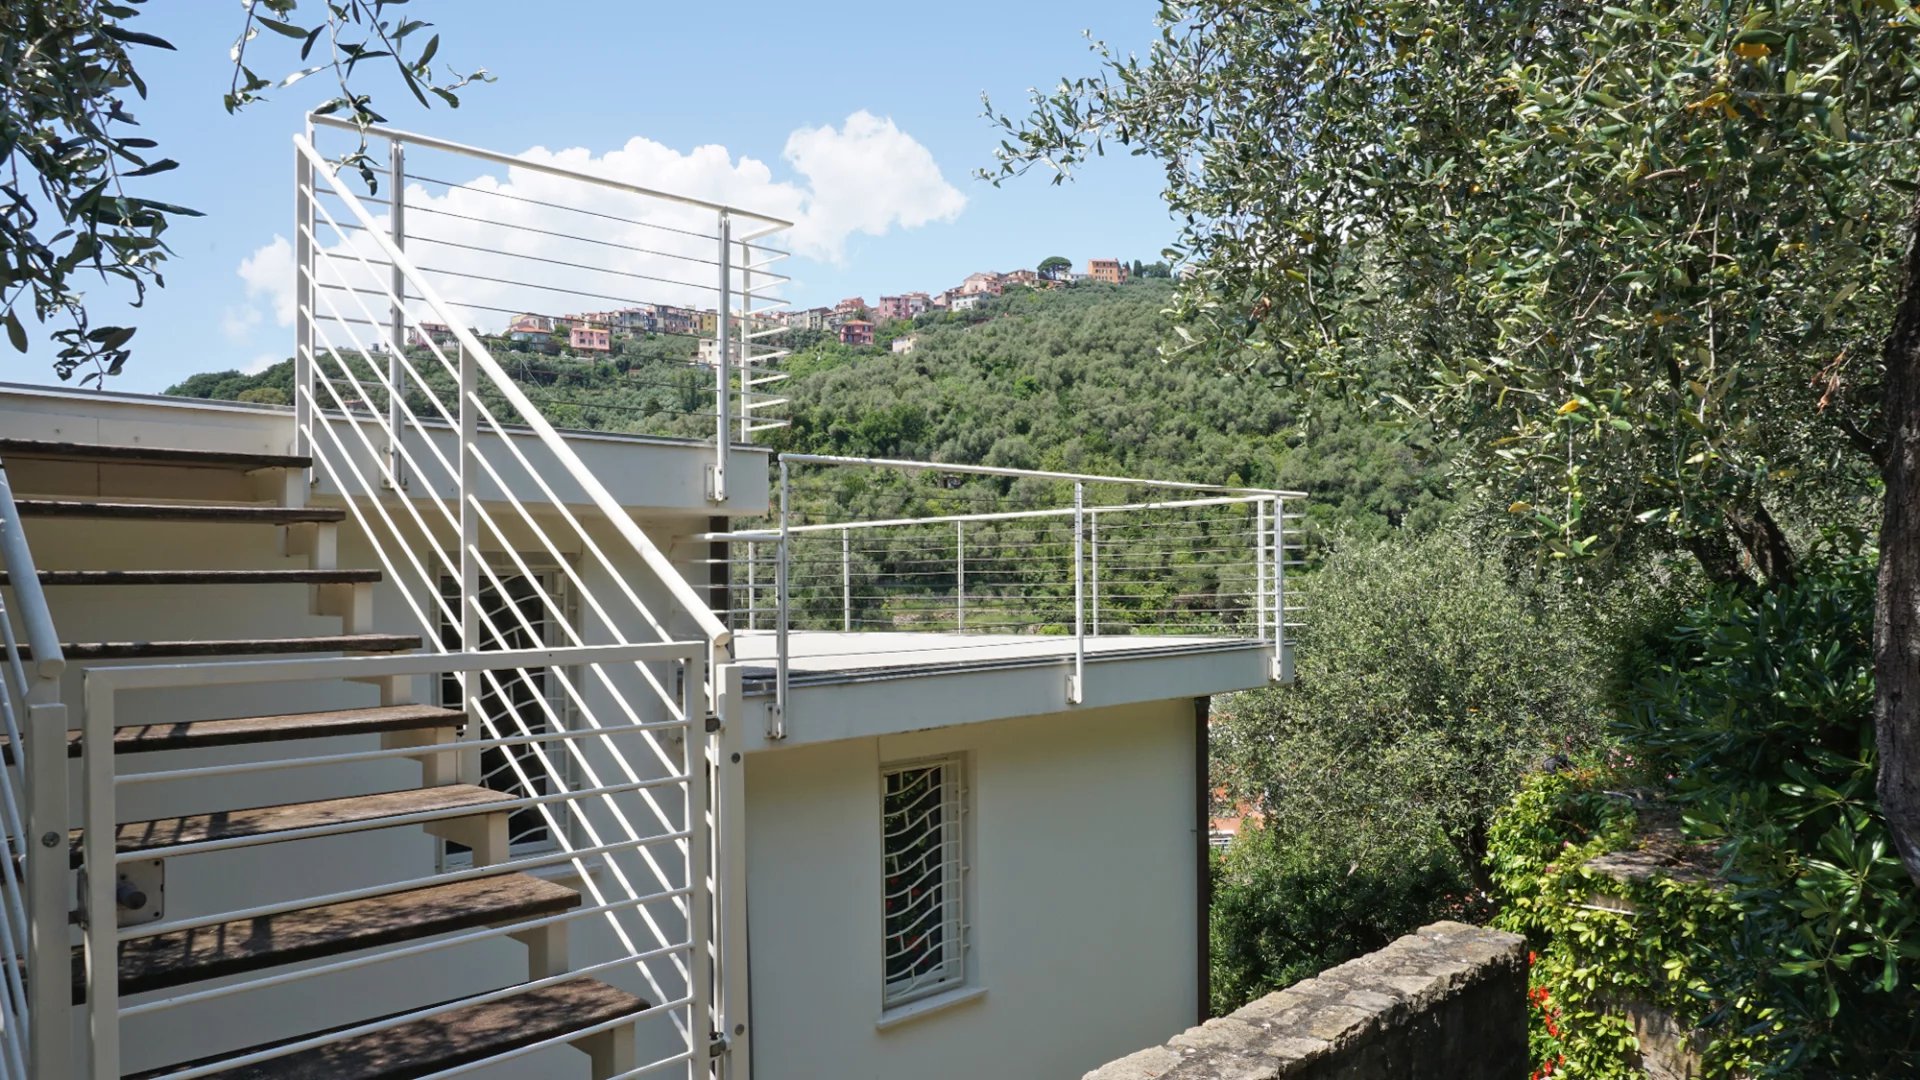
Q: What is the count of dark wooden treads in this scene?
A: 8